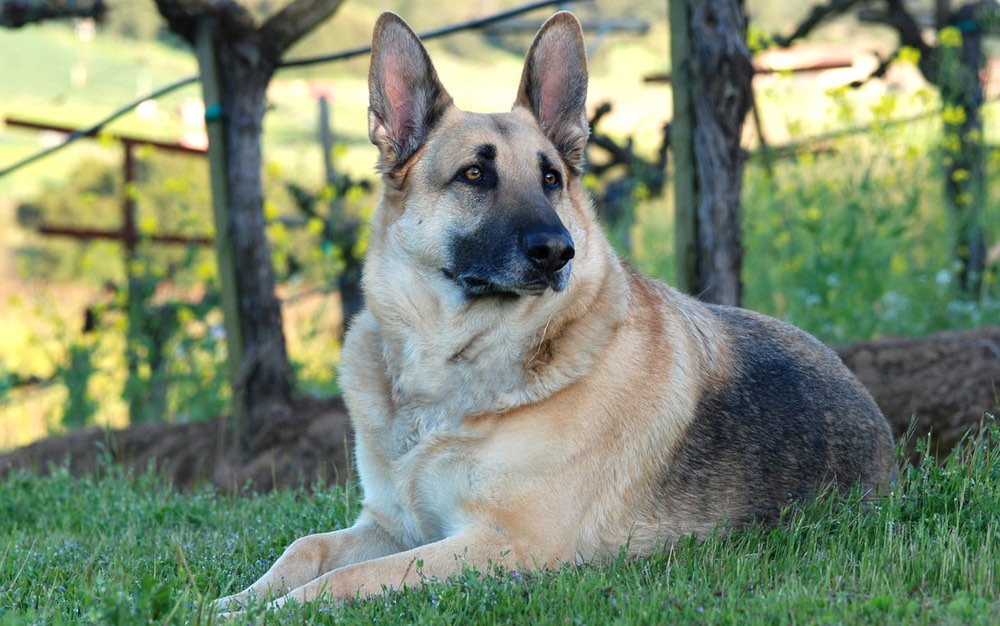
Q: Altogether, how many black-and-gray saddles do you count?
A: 1